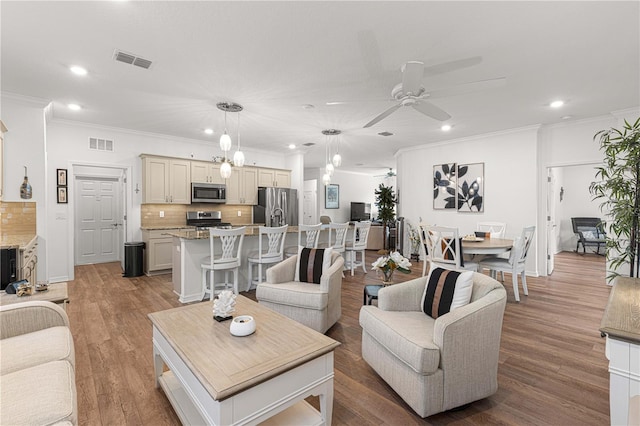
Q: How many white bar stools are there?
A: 5